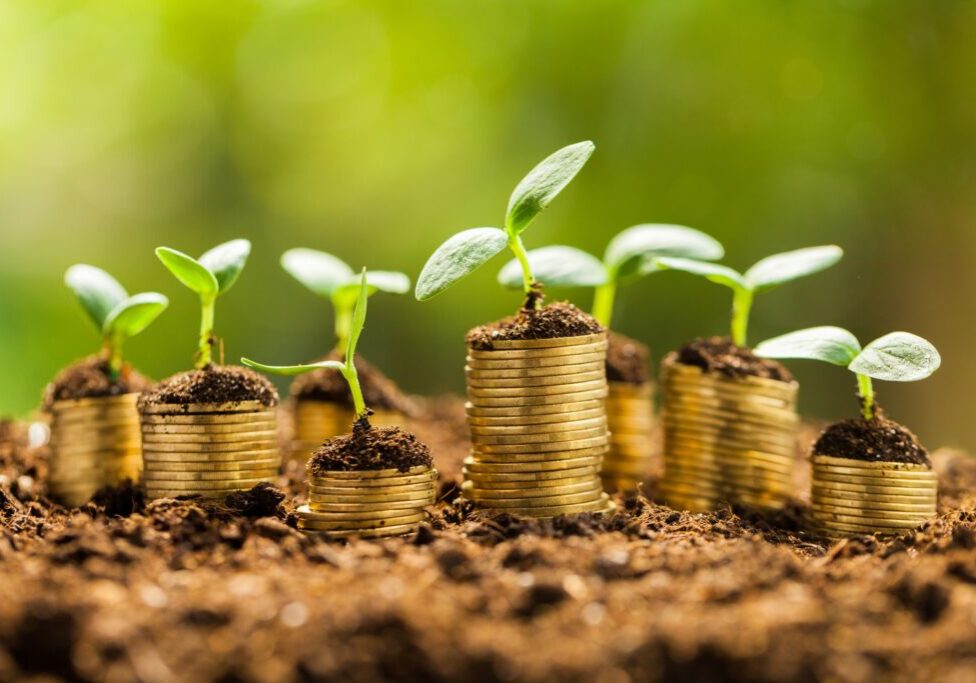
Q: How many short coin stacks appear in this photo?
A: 2